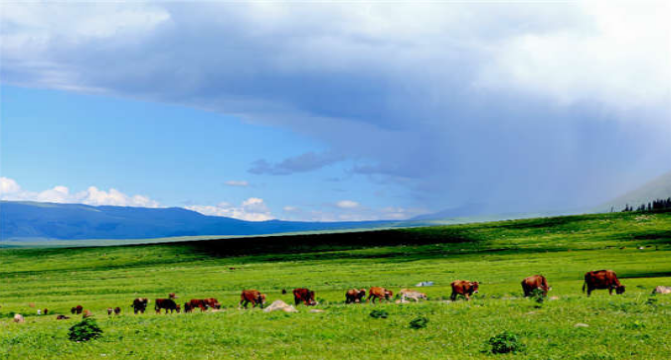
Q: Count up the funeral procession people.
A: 0